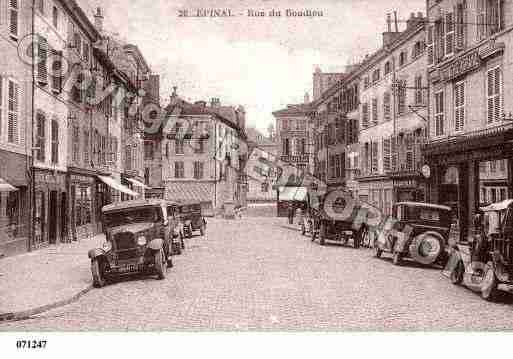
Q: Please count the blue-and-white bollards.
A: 0